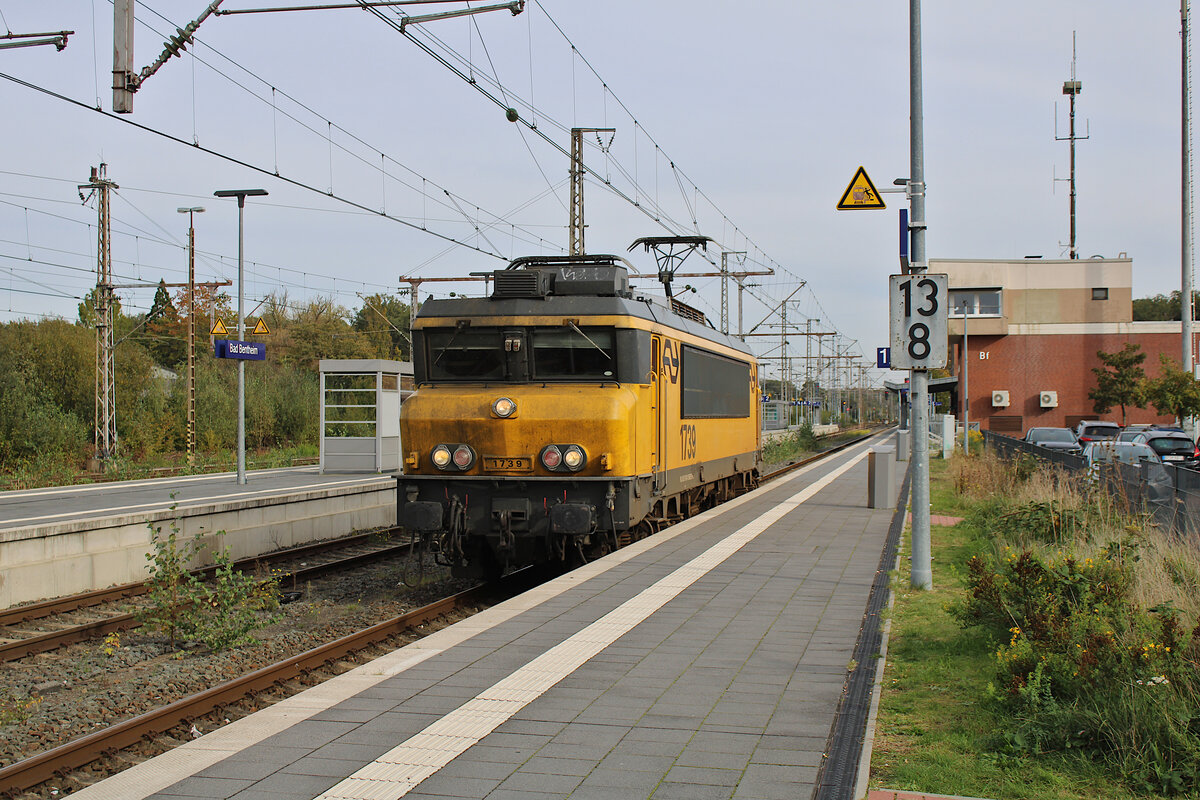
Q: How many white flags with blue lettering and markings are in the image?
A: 0